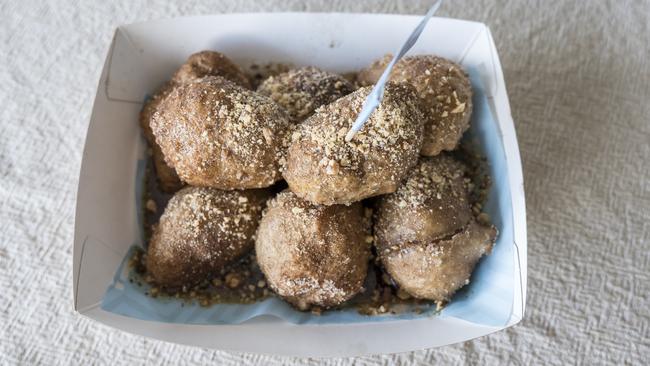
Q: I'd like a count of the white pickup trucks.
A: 0